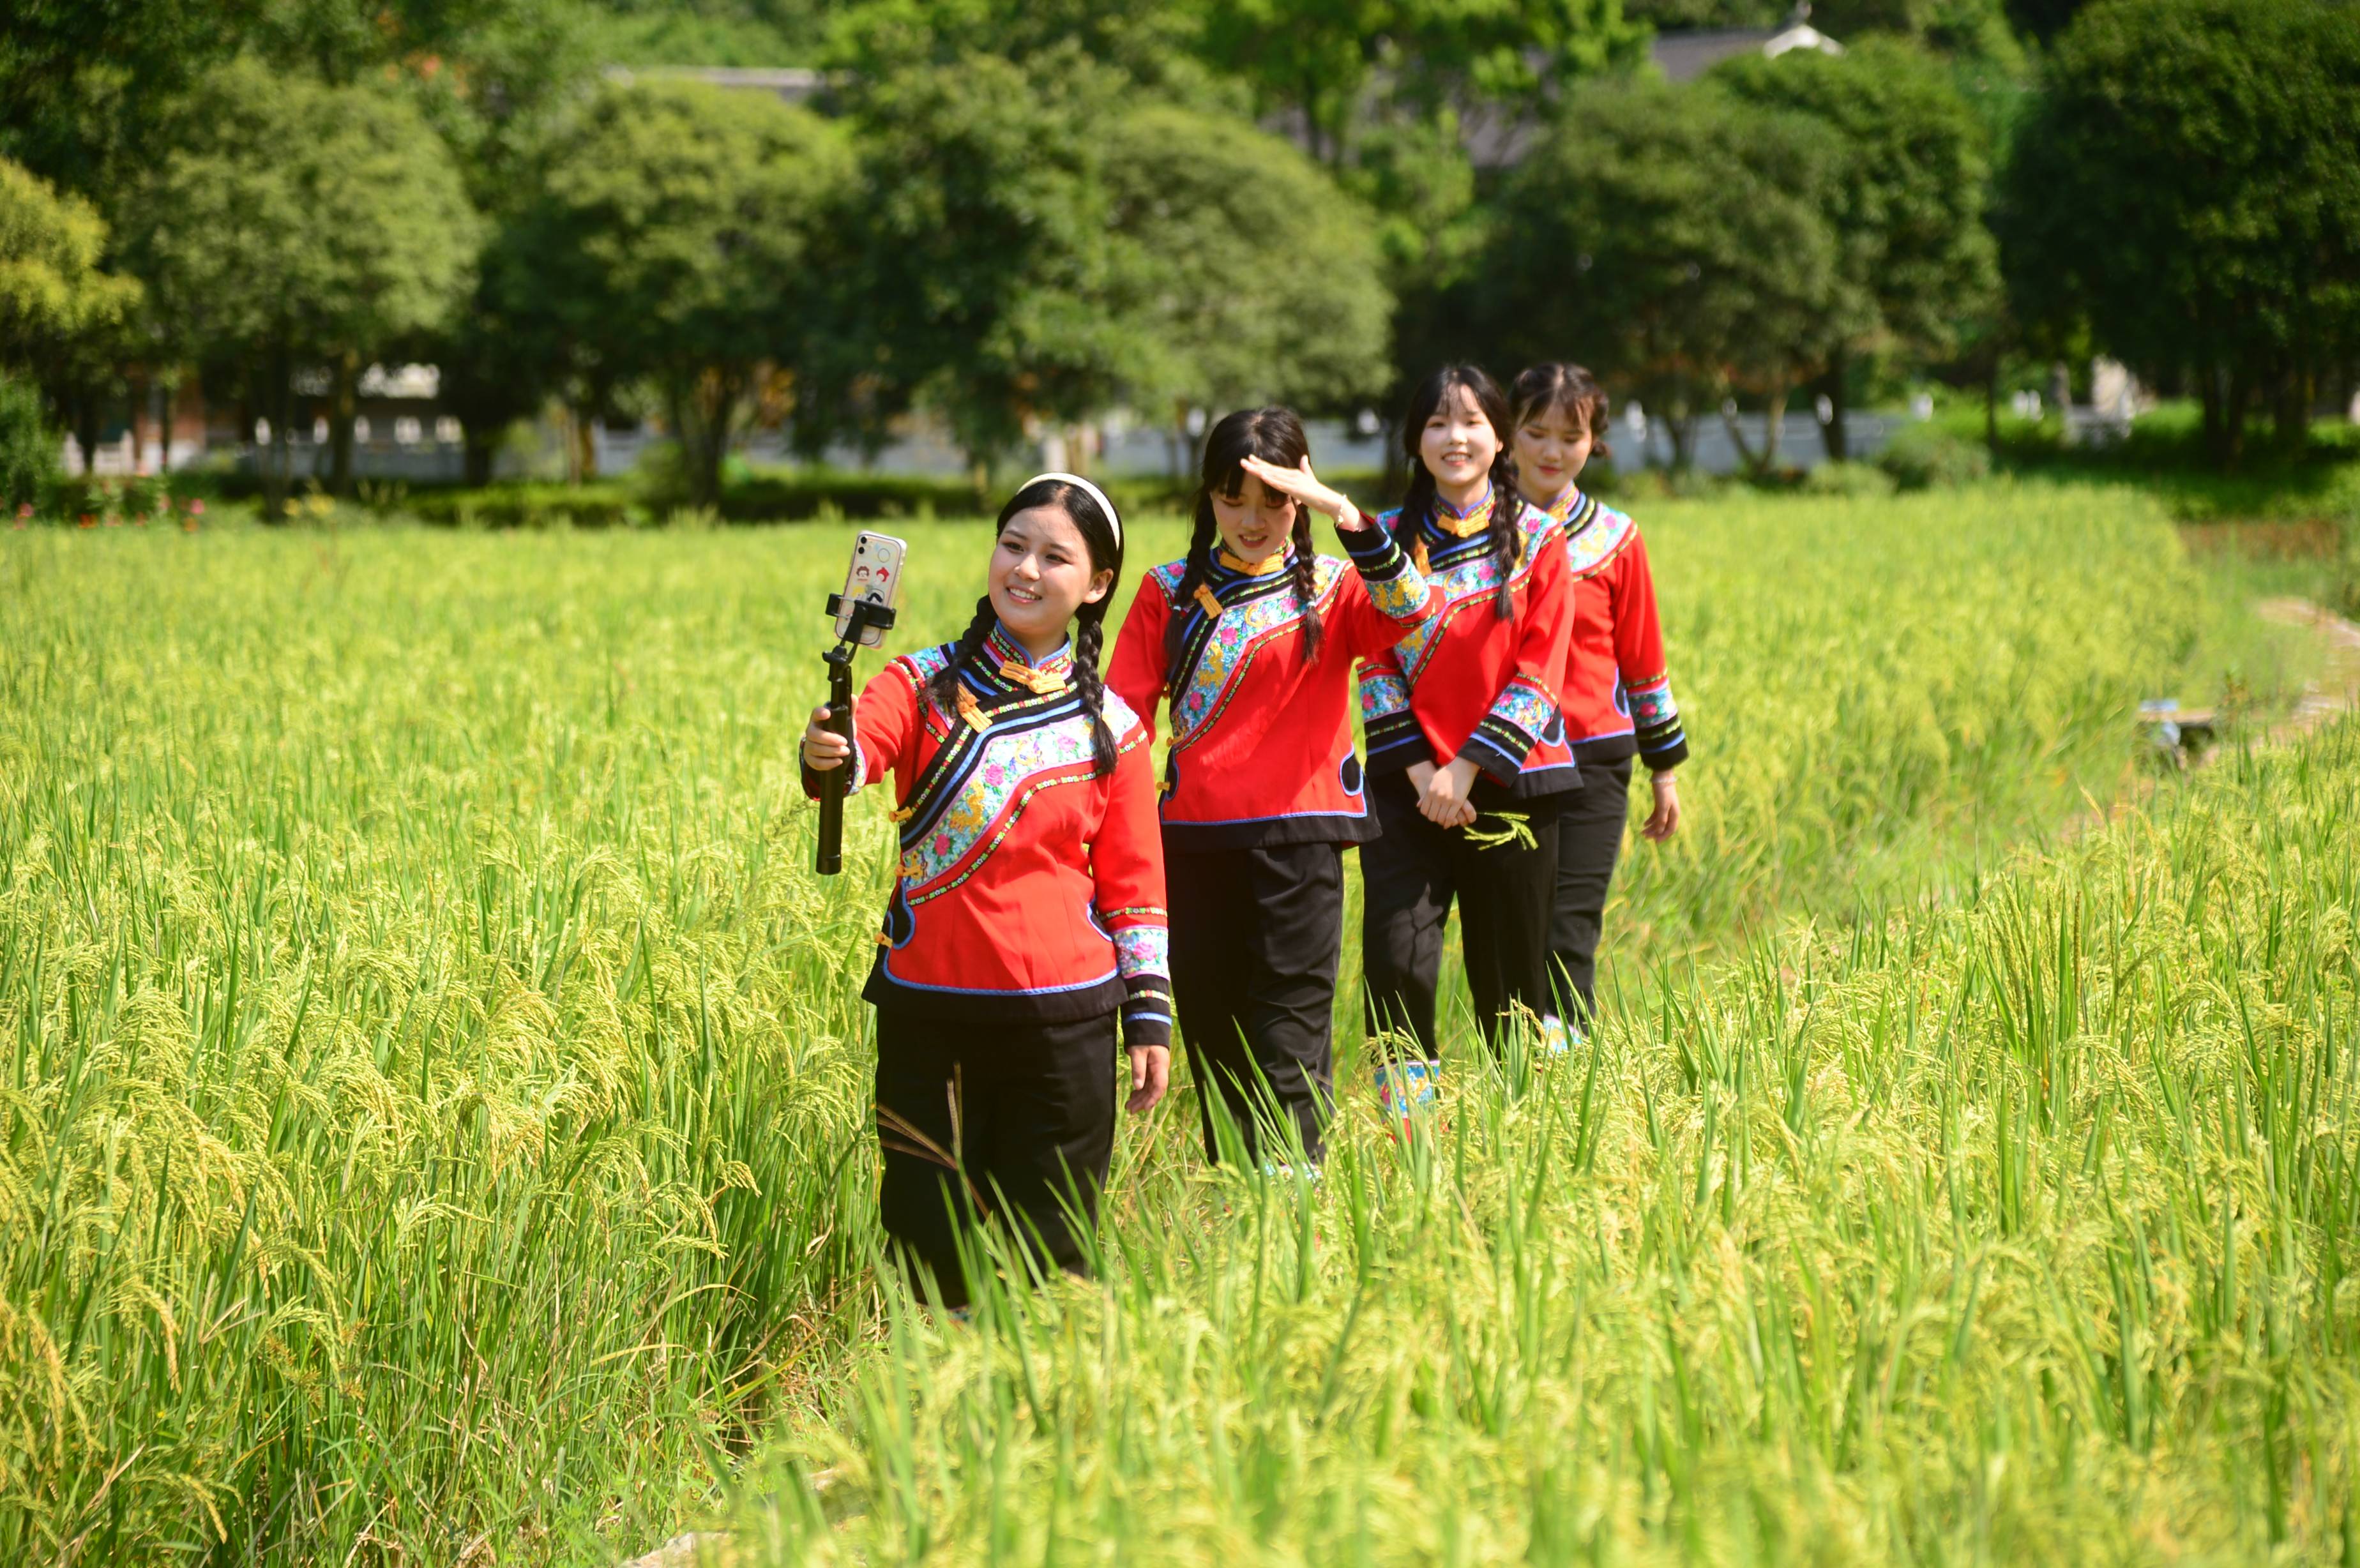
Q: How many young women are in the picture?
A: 4